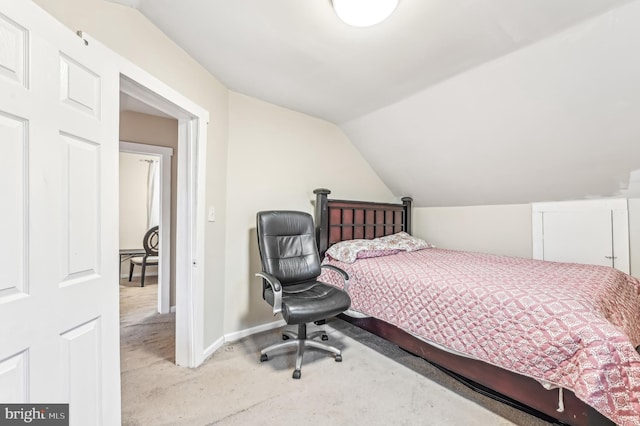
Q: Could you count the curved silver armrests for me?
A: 2